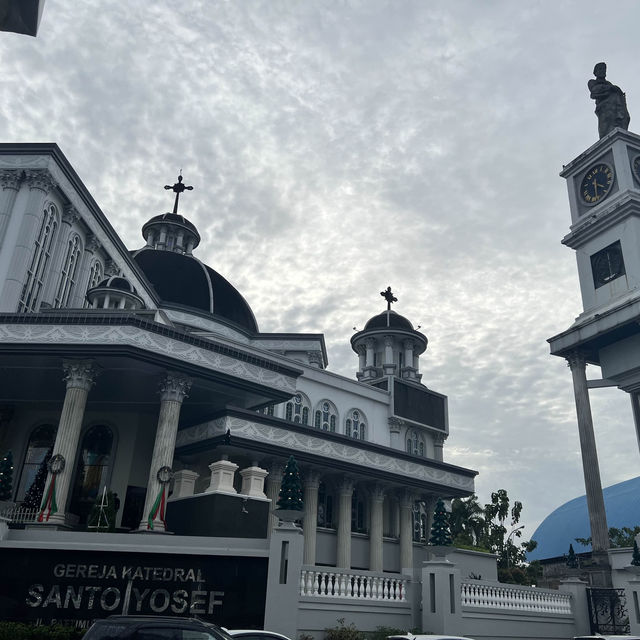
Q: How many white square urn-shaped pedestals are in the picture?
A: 3